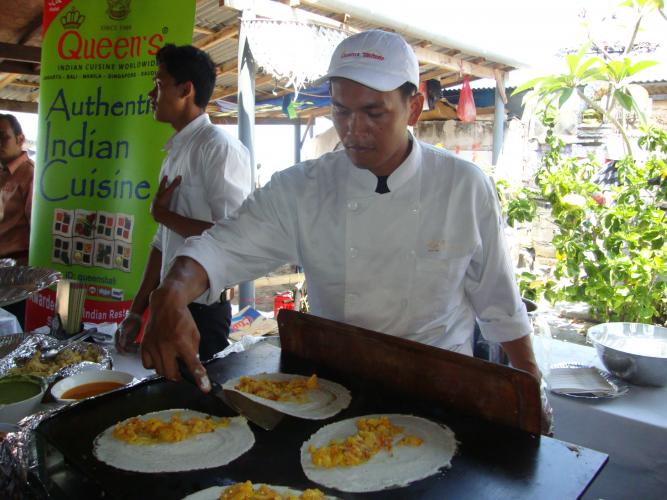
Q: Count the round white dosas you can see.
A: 4